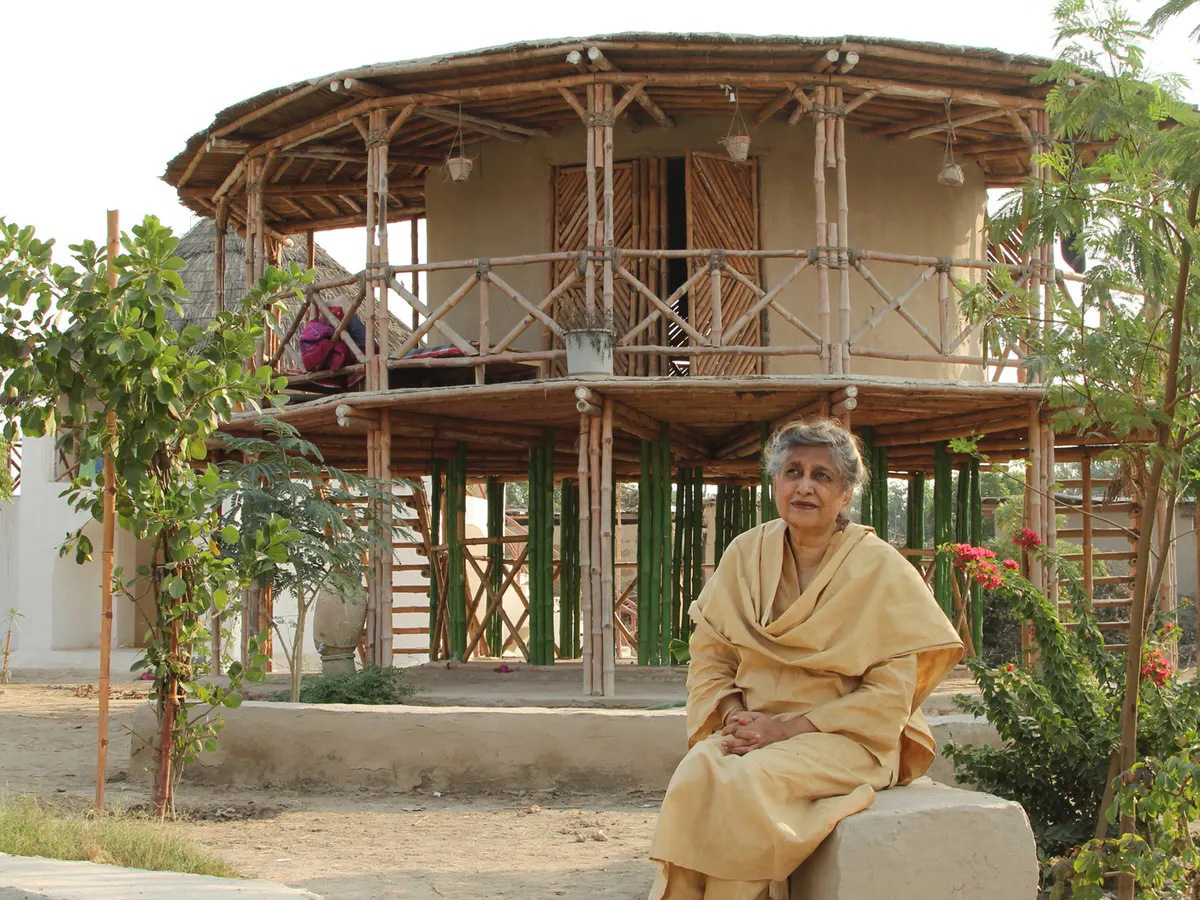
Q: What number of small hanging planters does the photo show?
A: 3